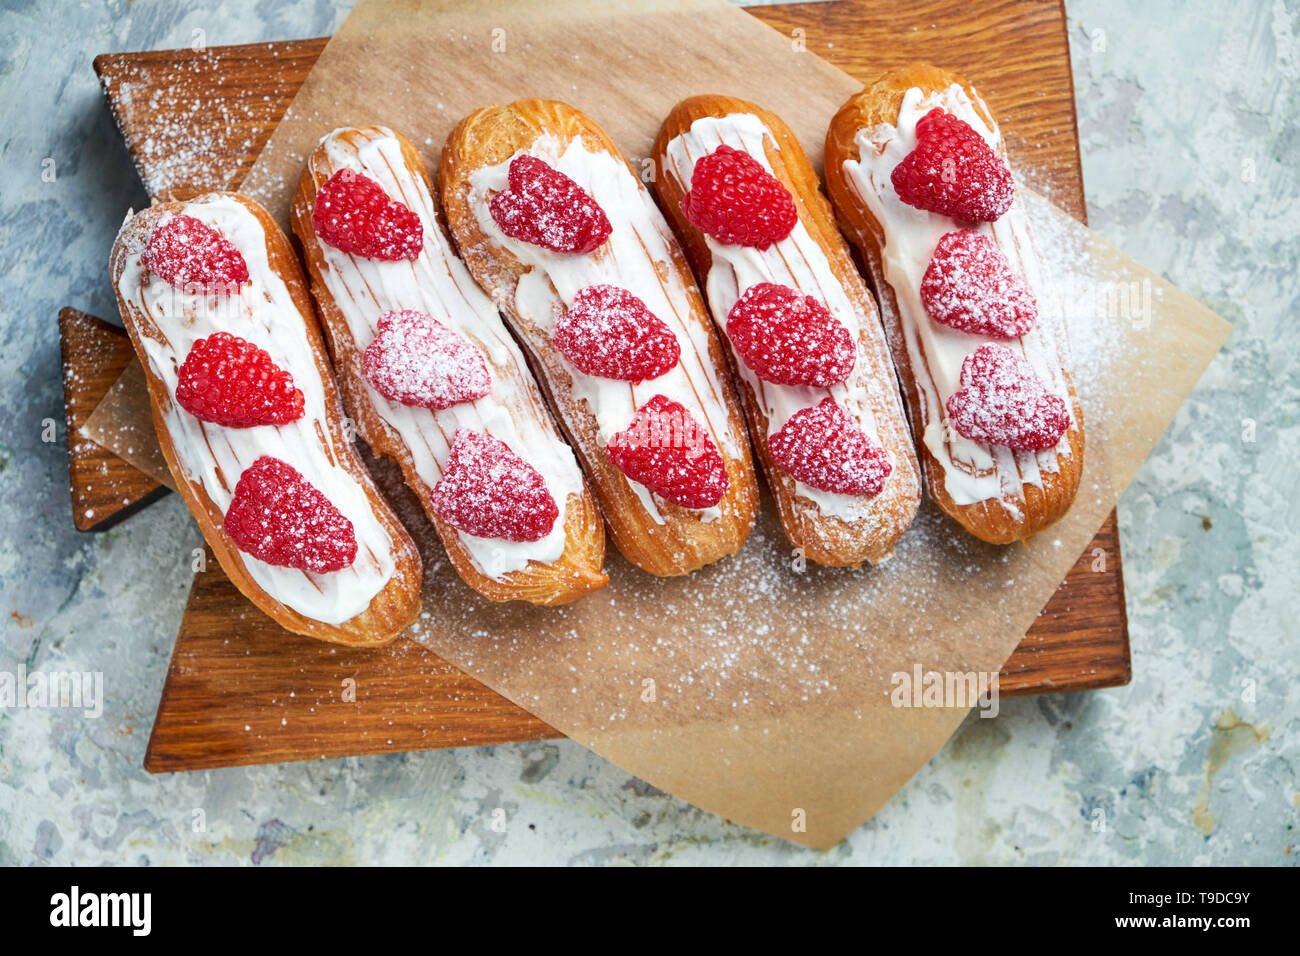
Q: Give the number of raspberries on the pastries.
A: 15